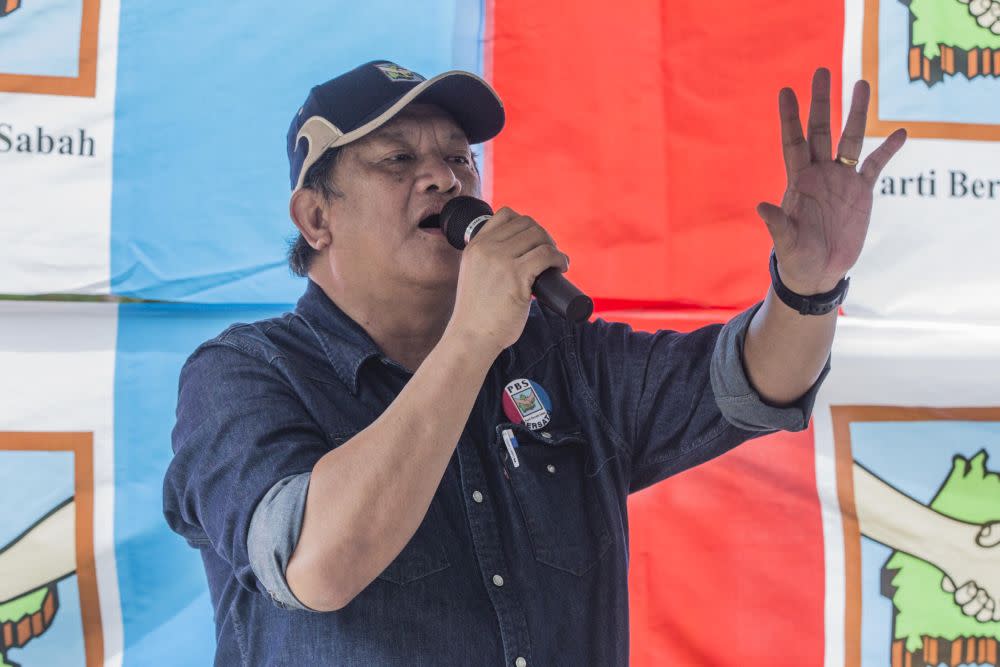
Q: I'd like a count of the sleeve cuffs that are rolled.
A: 2